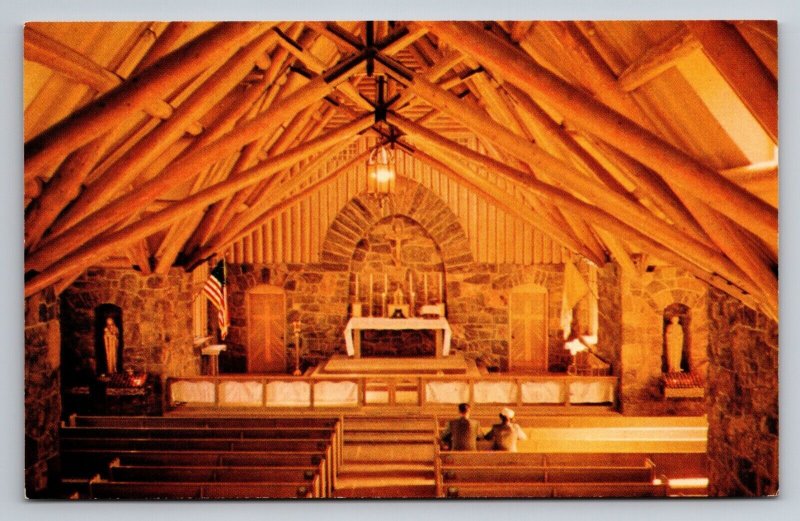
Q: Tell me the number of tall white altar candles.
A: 6